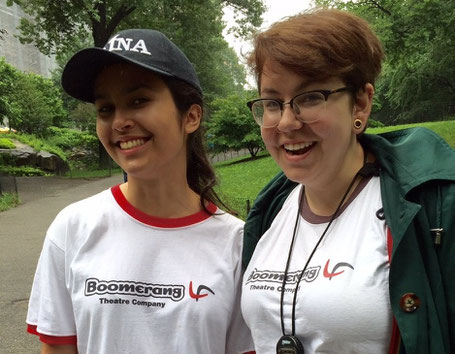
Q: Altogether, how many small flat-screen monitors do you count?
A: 0